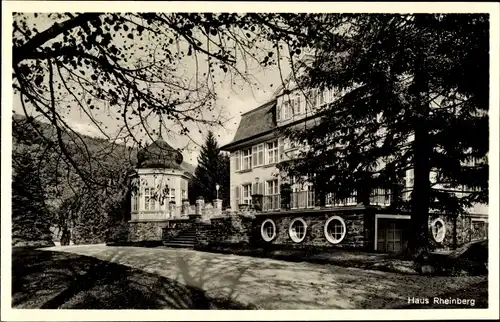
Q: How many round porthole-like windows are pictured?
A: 4